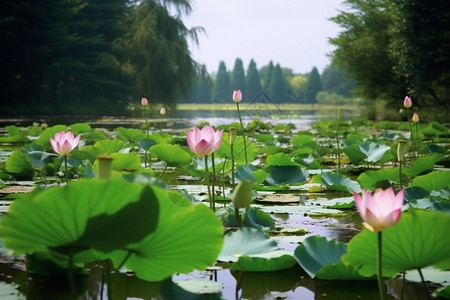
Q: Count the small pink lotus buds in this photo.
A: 5